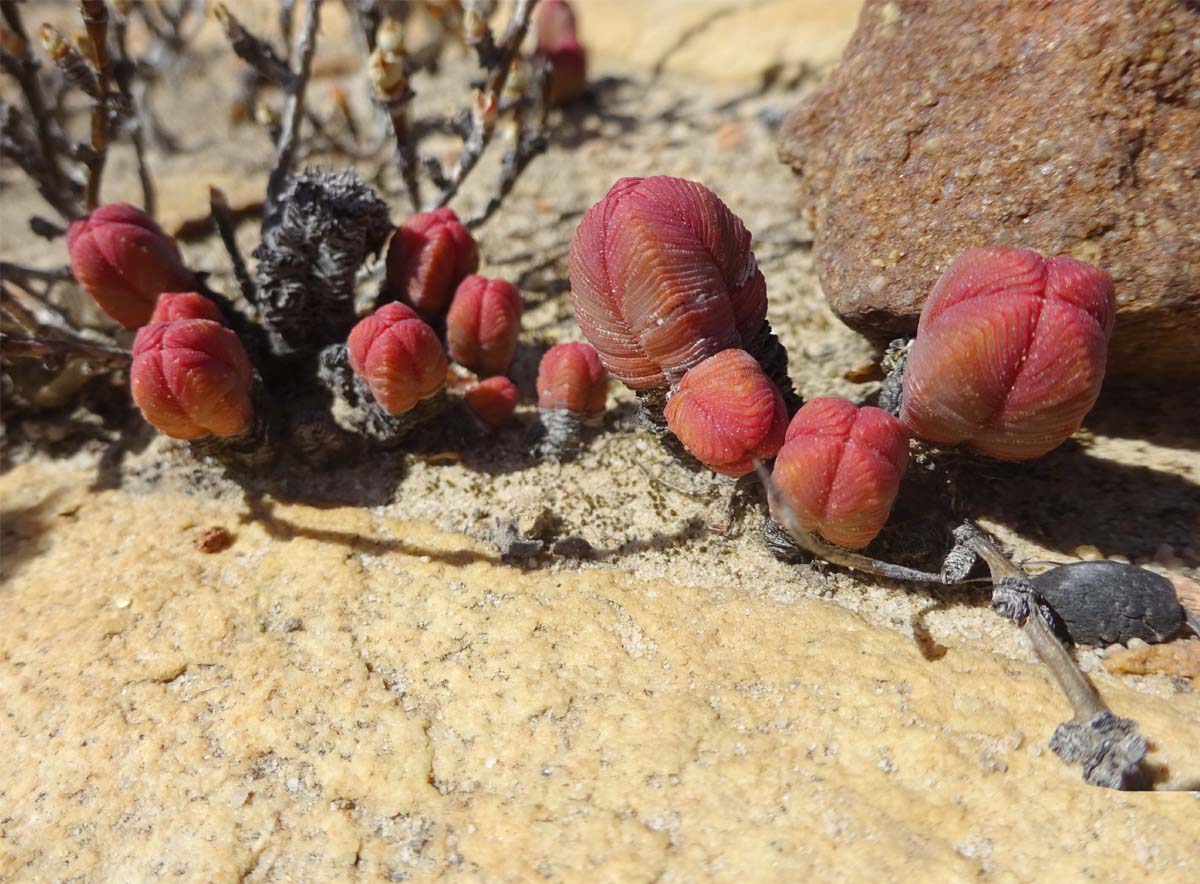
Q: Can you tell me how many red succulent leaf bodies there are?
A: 13